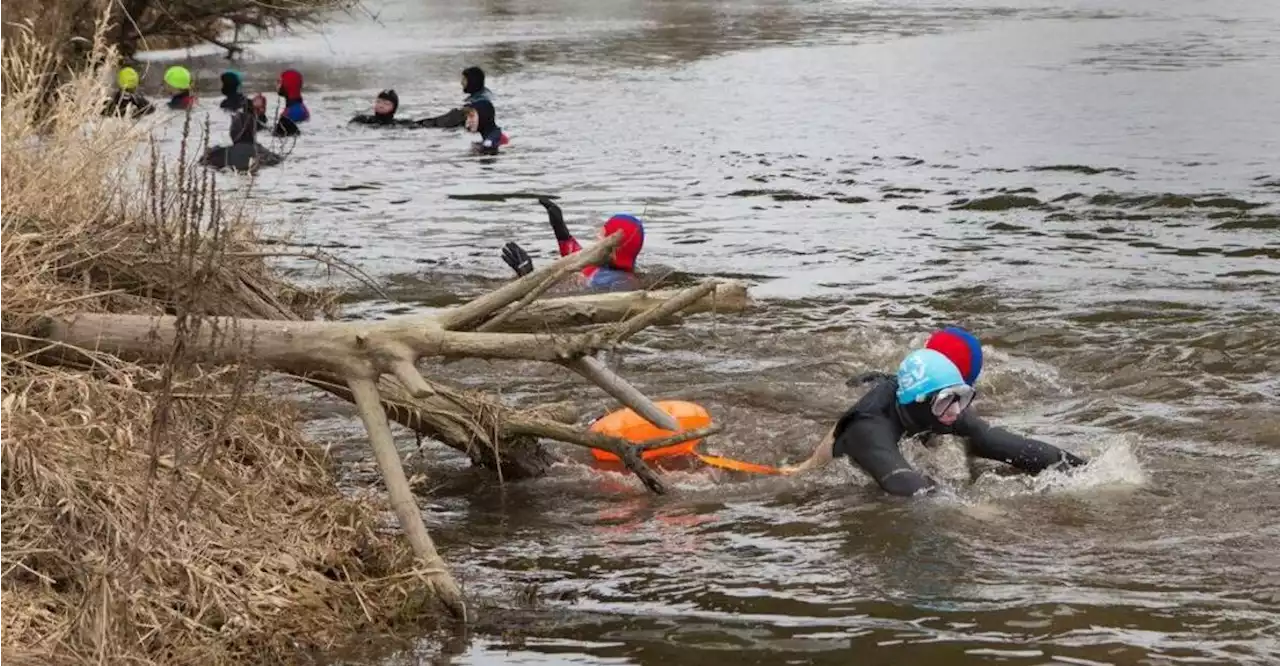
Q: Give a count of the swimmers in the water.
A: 12